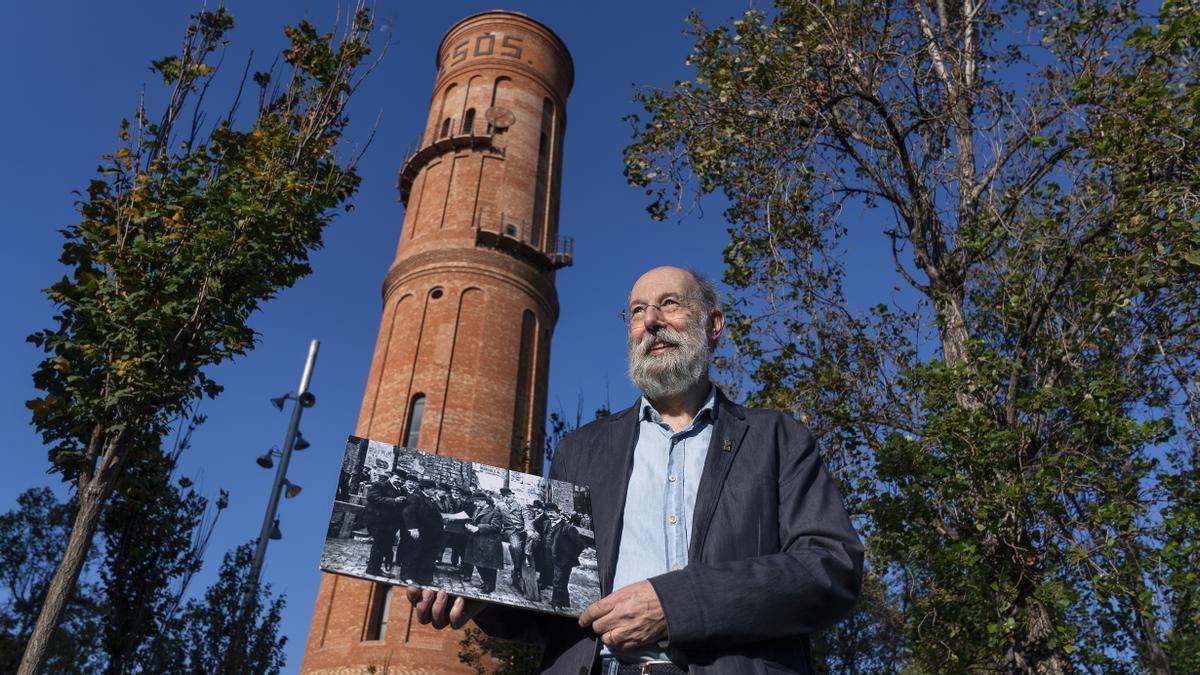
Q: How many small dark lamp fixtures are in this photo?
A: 6